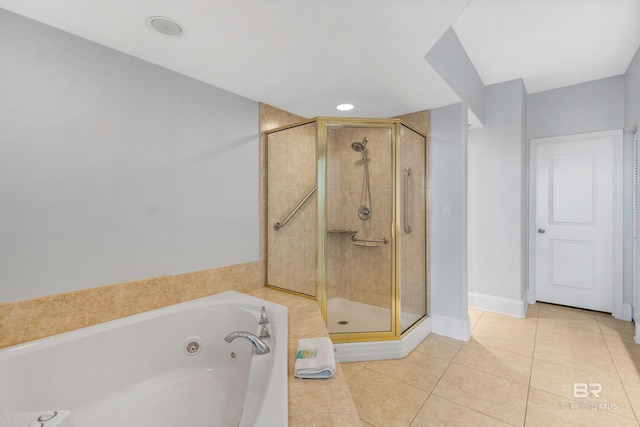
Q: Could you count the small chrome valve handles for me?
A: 2